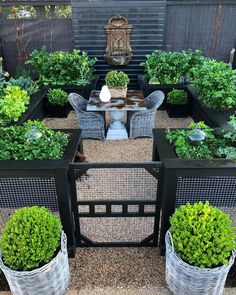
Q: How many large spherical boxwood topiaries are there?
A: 2